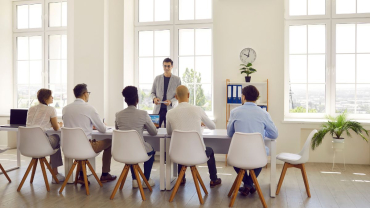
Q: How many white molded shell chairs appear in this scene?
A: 6